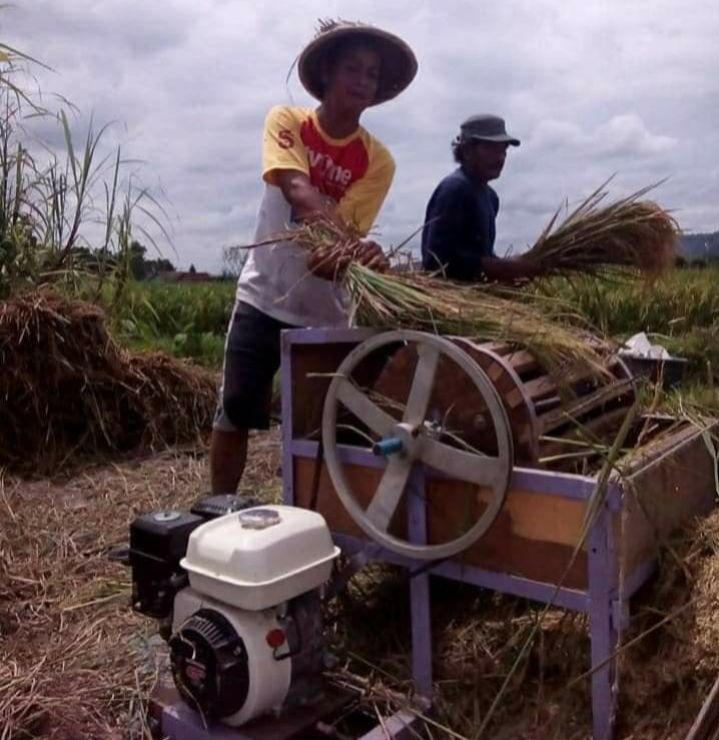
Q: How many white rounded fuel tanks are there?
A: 1